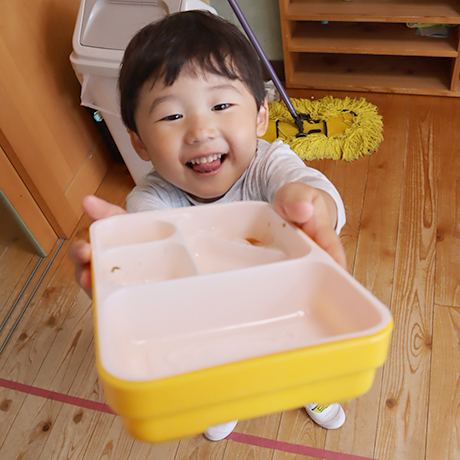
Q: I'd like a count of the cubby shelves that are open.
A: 3